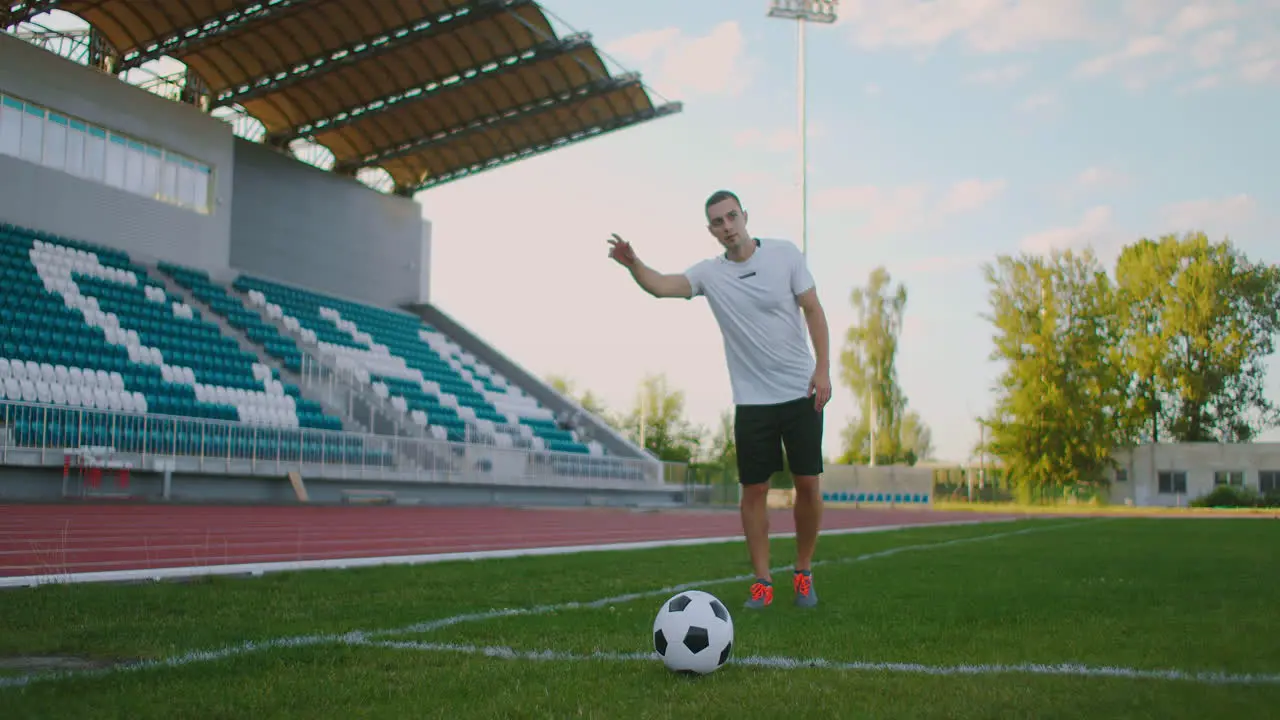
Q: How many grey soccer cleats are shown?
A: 2